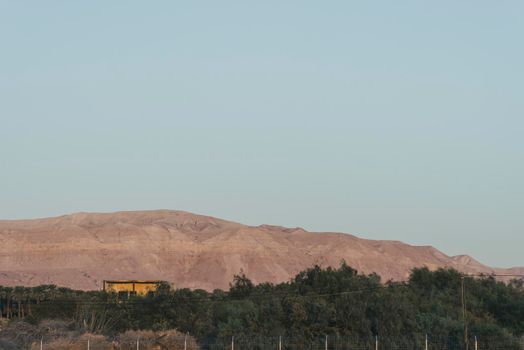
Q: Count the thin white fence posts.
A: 10